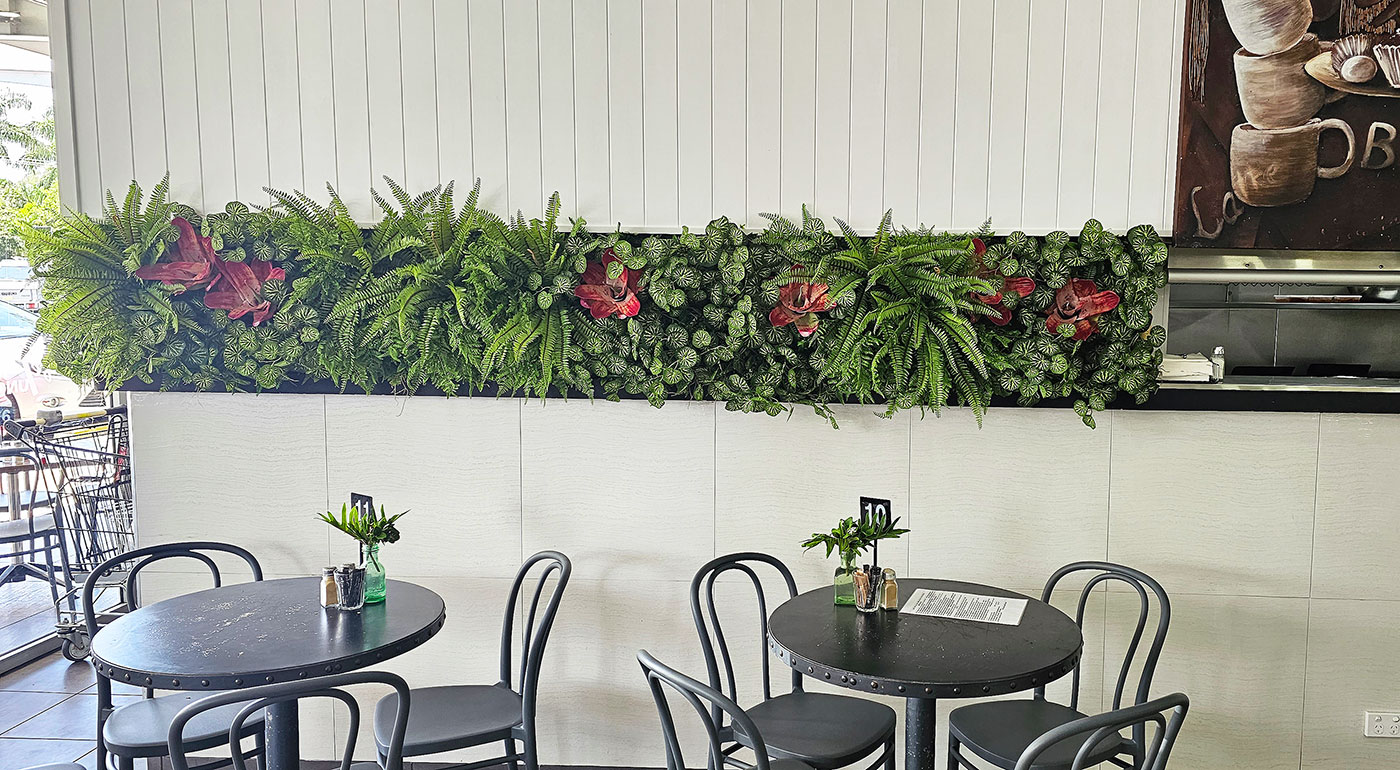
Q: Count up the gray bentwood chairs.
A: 7